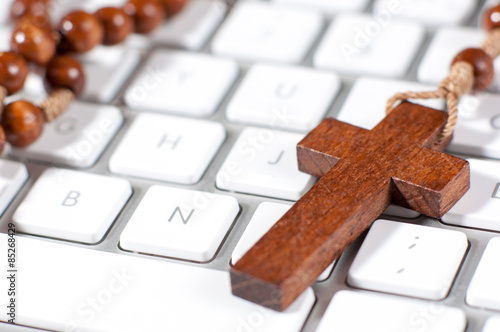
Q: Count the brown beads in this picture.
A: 12